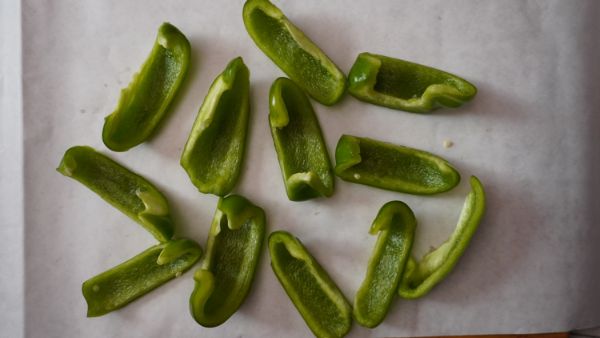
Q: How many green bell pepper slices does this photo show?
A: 12